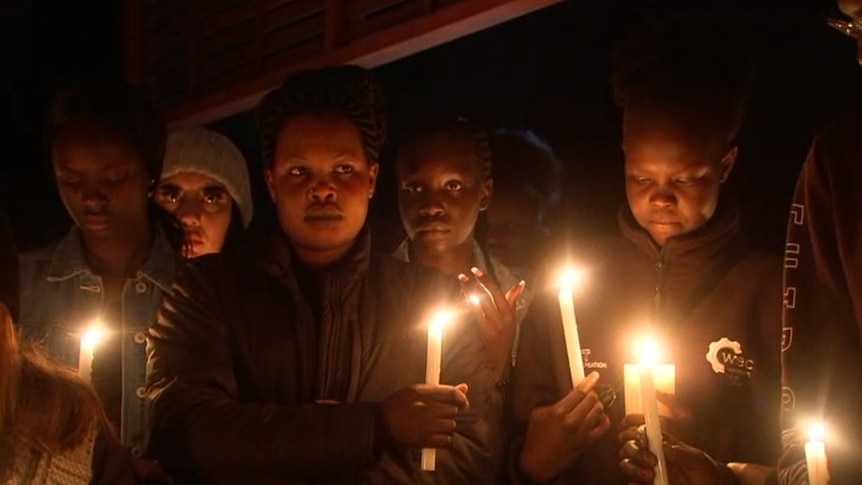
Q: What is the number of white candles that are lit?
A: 5